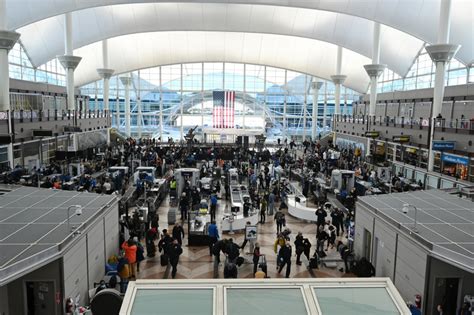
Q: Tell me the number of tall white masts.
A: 8